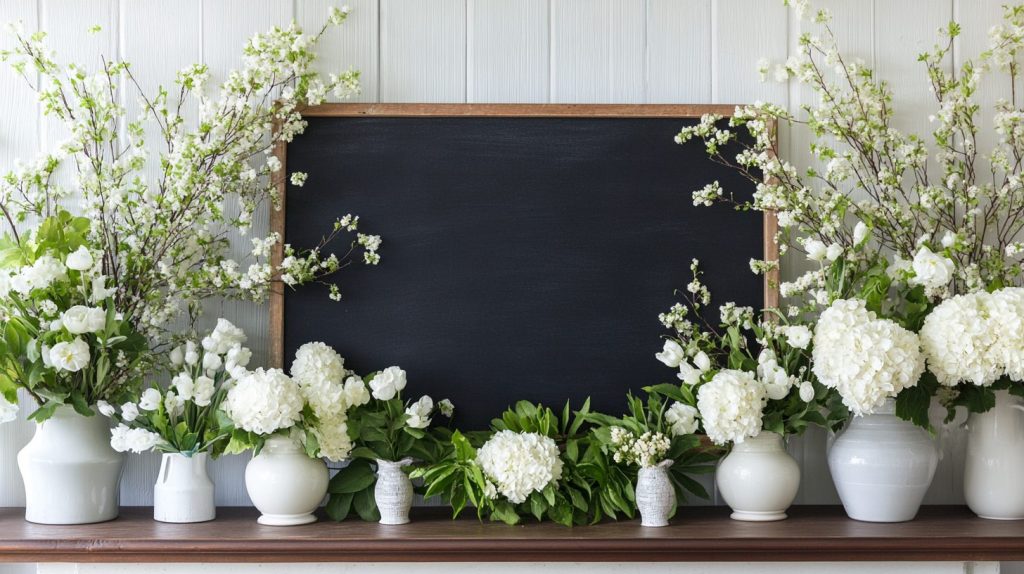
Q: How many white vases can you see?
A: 8